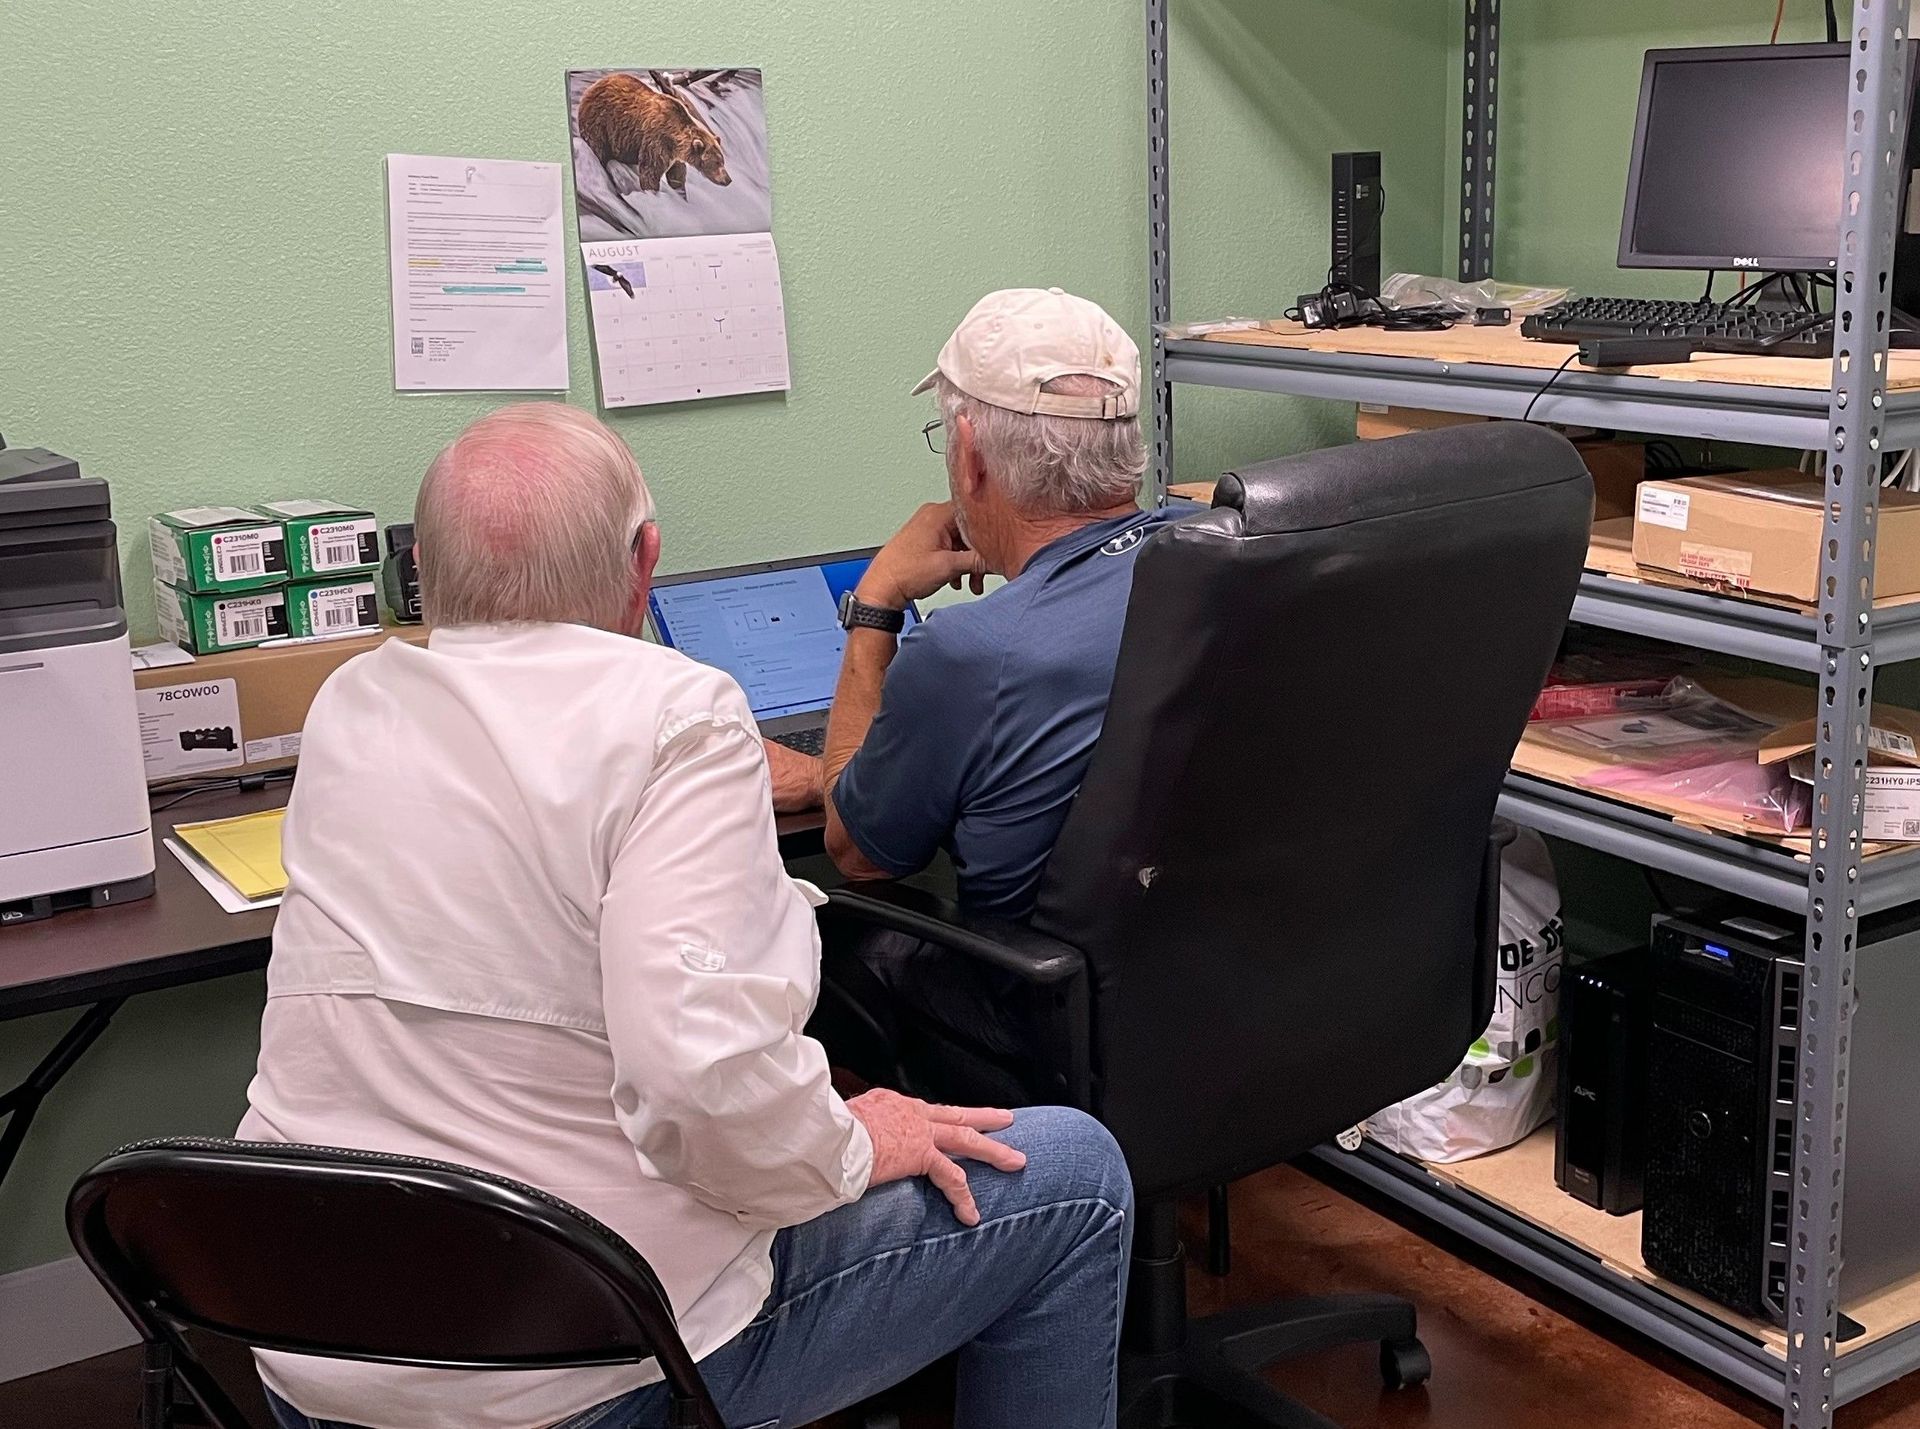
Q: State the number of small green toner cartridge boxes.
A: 4